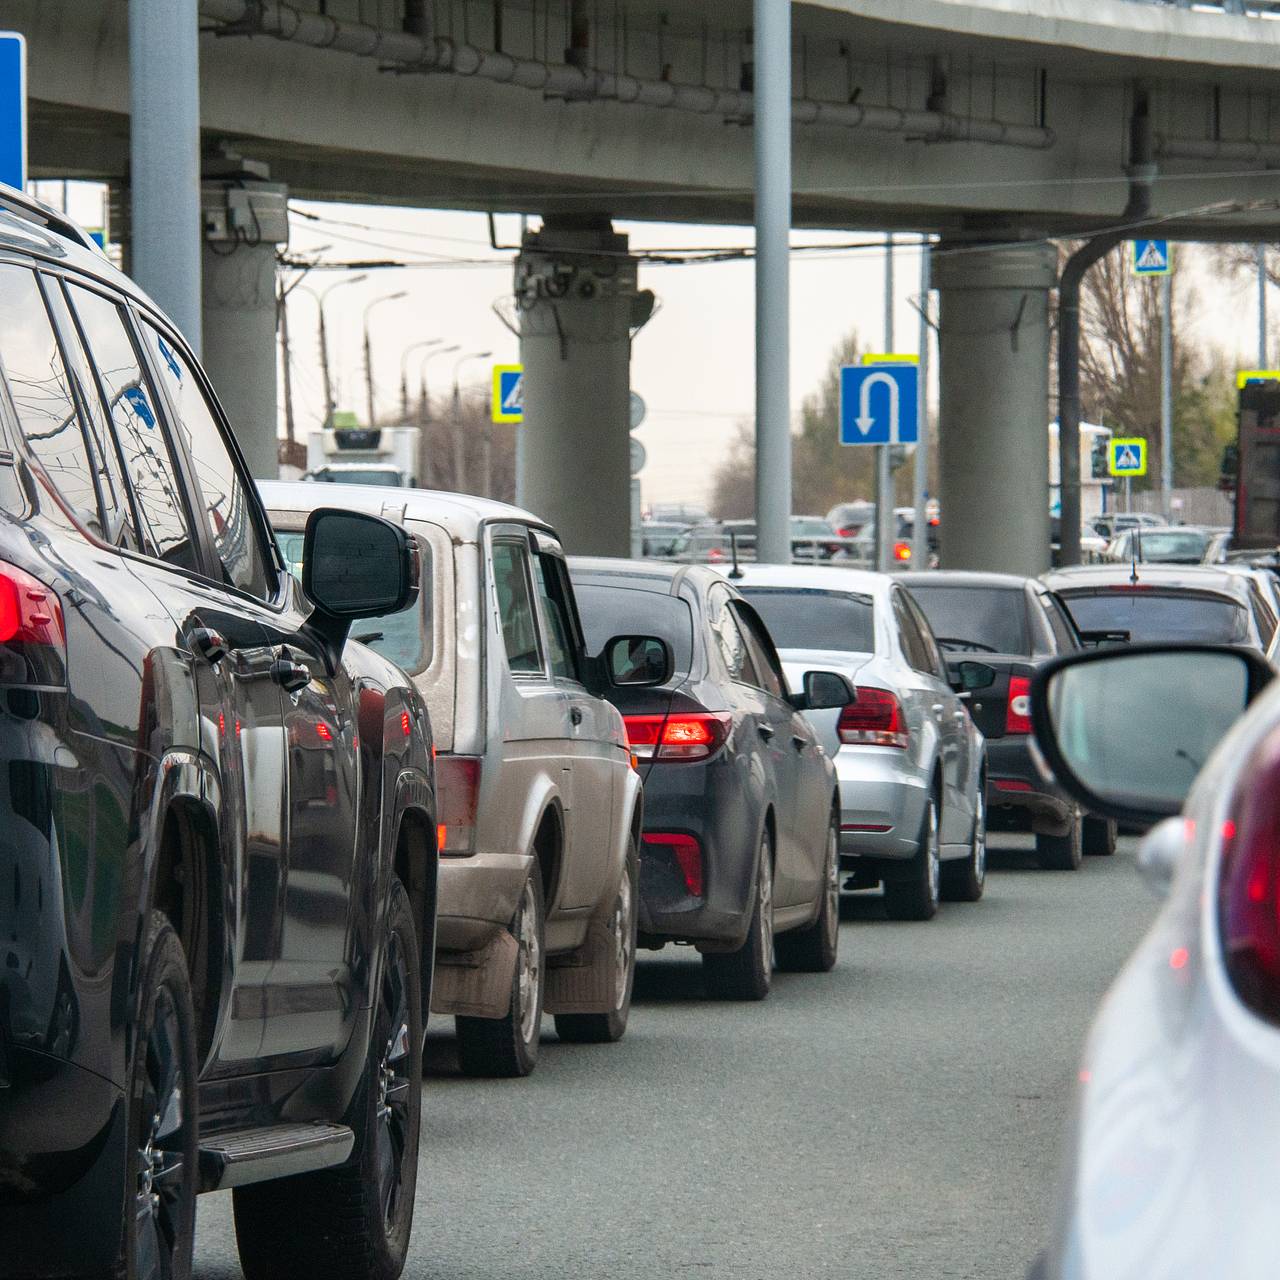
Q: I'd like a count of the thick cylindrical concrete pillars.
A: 3